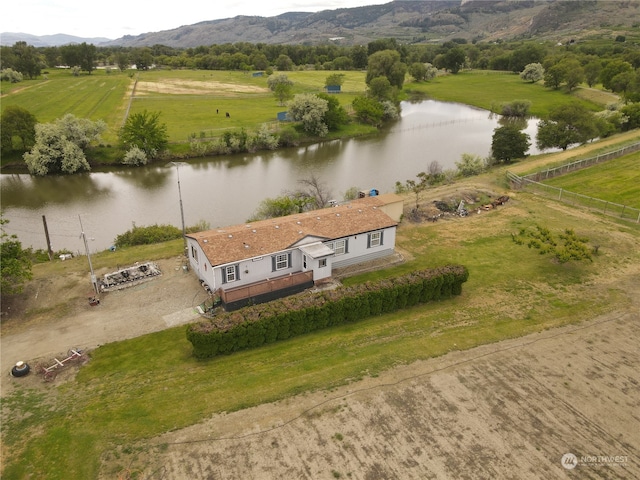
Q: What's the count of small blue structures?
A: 3